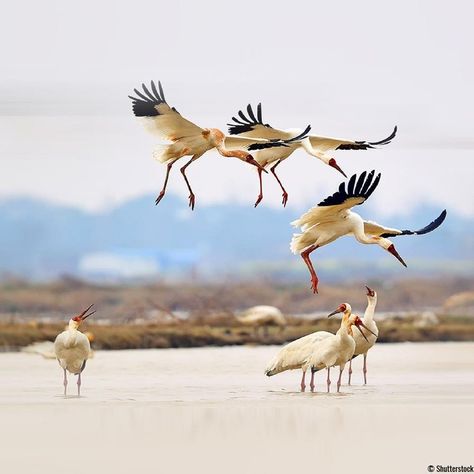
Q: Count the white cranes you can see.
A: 7